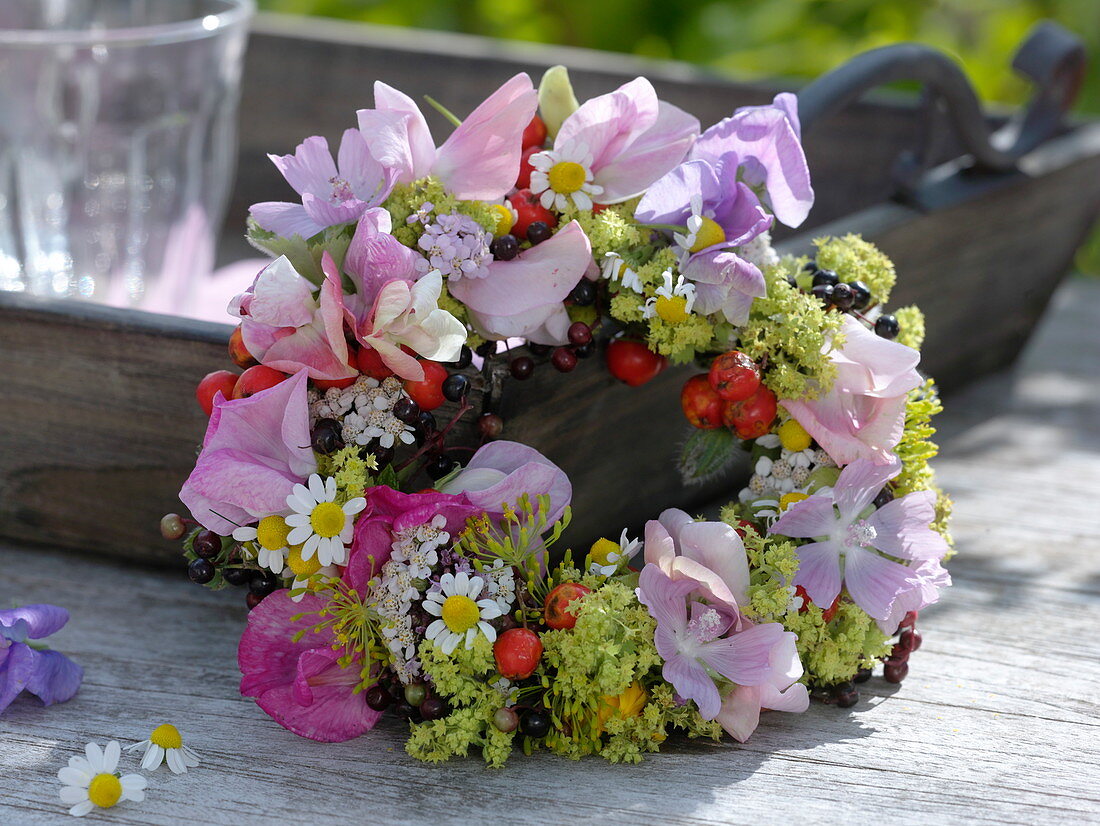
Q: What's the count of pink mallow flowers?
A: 3